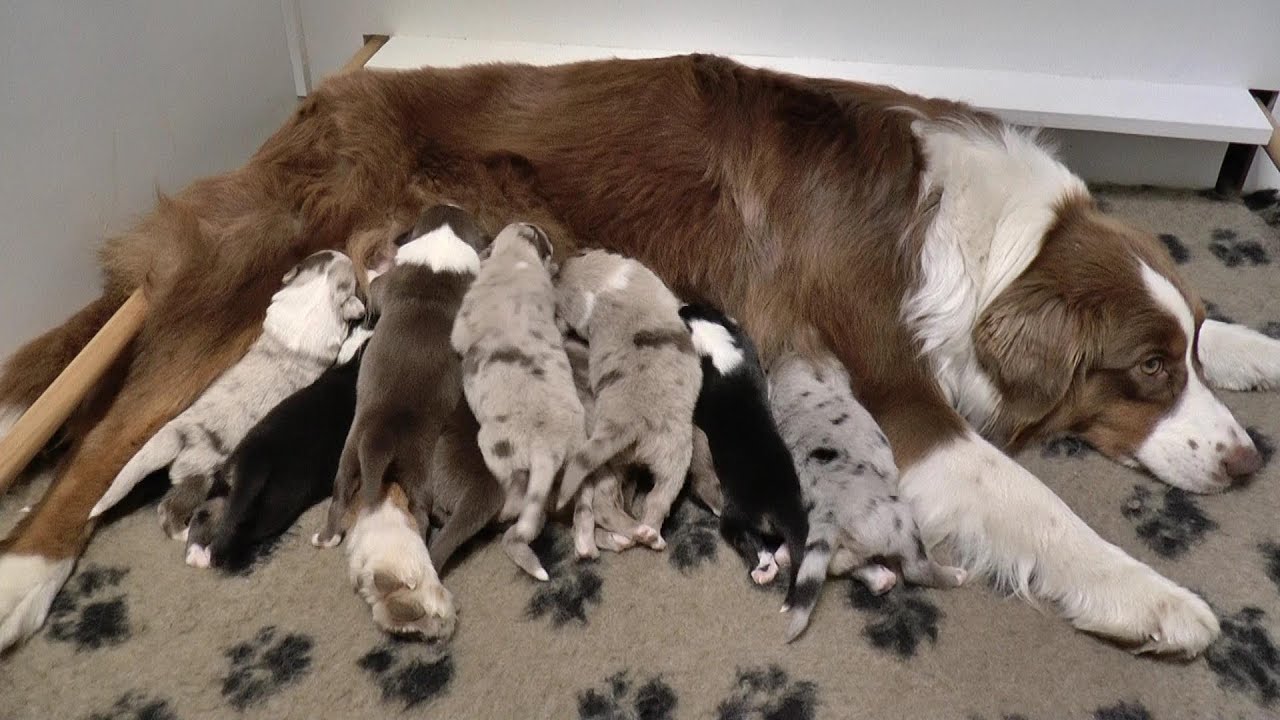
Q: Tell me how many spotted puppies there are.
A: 4